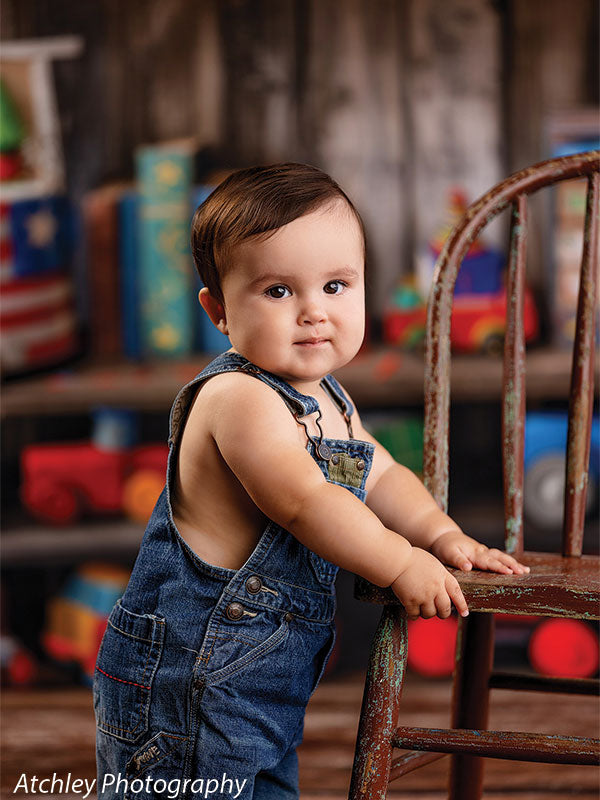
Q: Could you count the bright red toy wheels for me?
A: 2